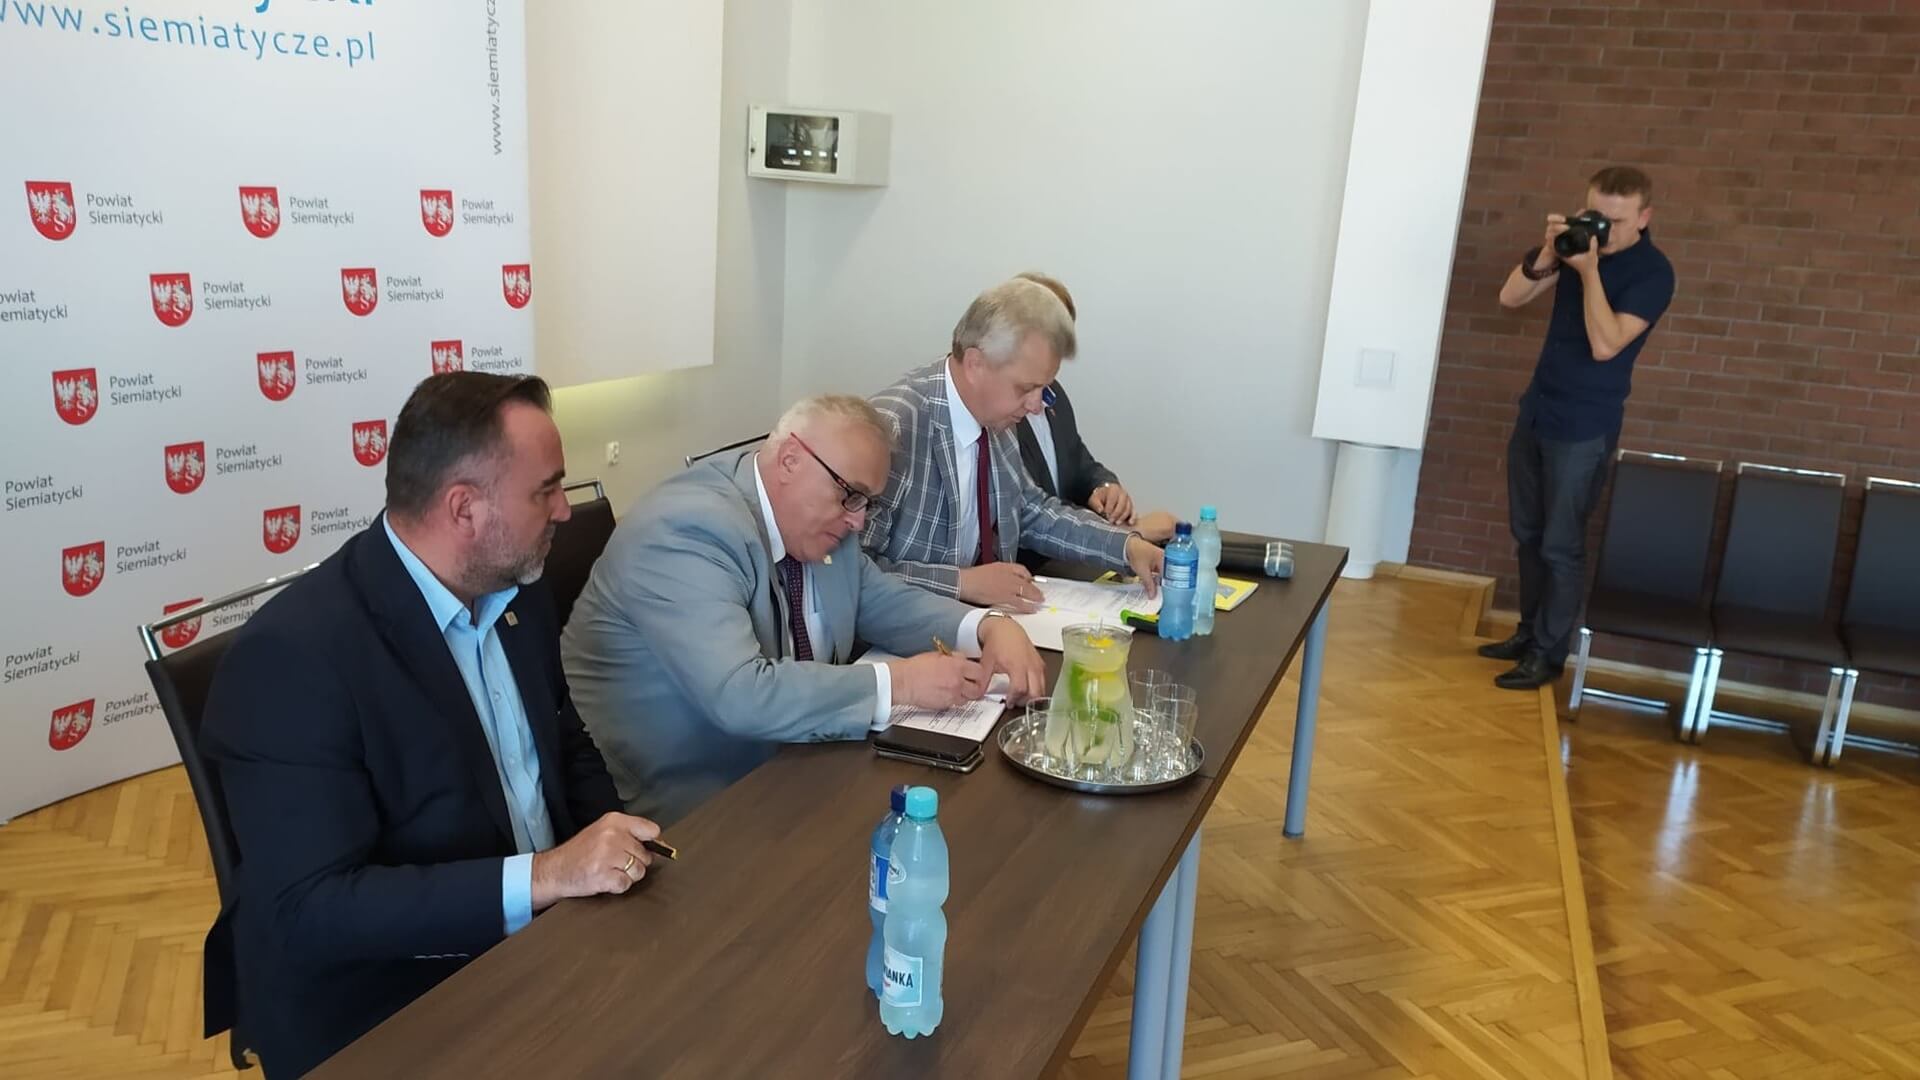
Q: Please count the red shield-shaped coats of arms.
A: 15